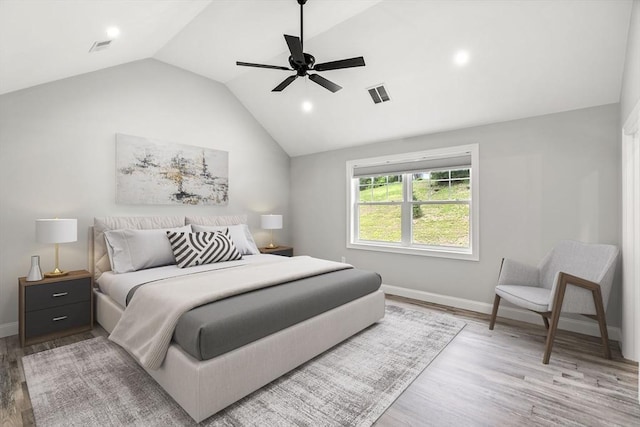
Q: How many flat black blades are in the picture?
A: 5